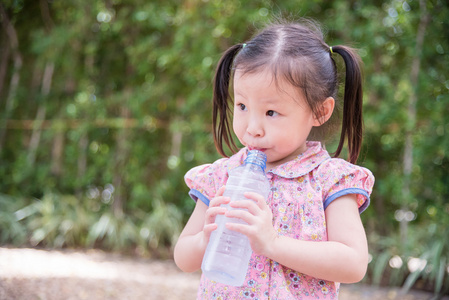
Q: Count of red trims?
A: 0